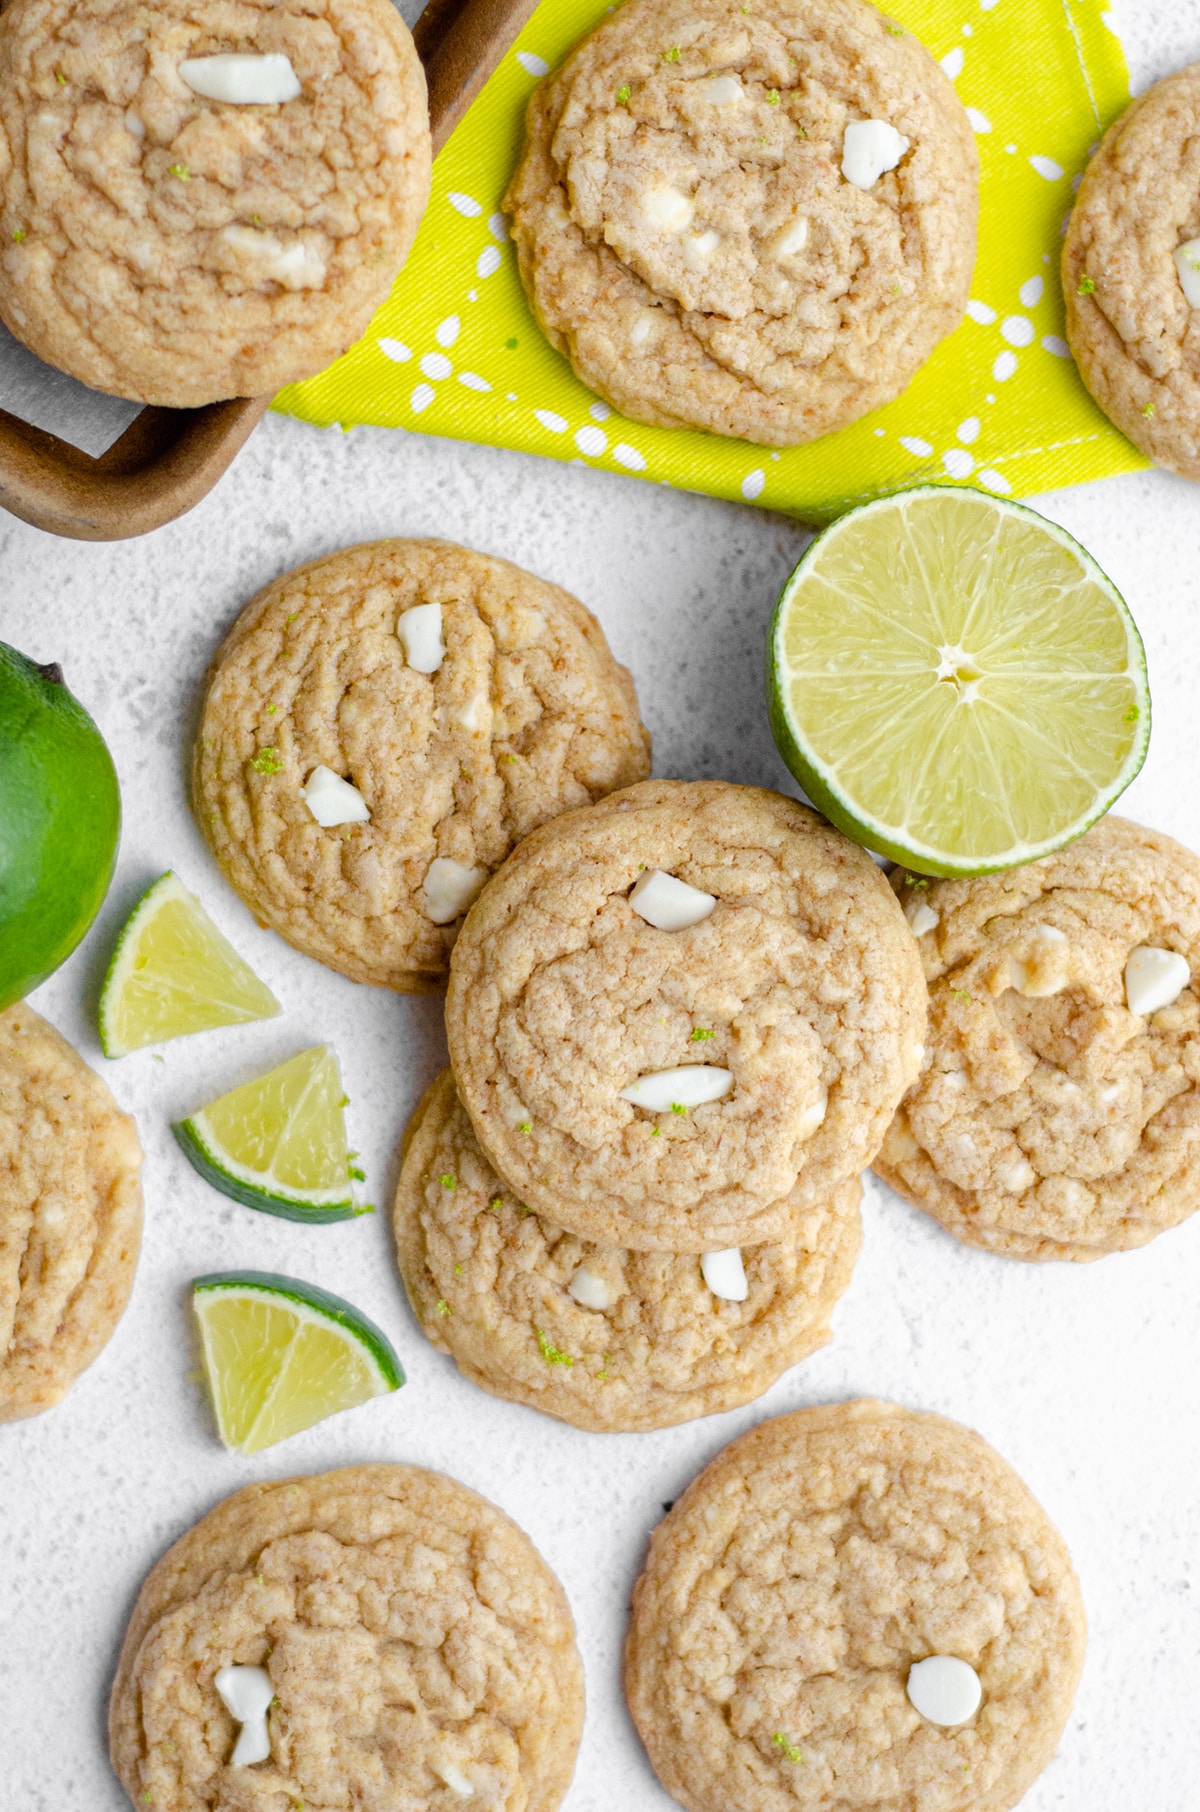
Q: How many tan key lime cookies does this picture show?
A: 10